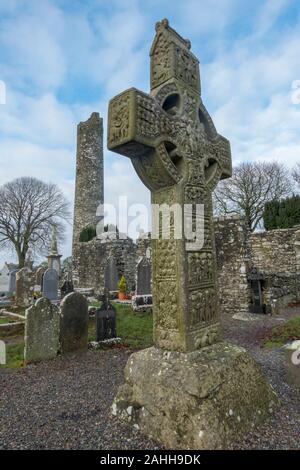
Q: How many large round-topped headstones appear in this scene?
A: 2